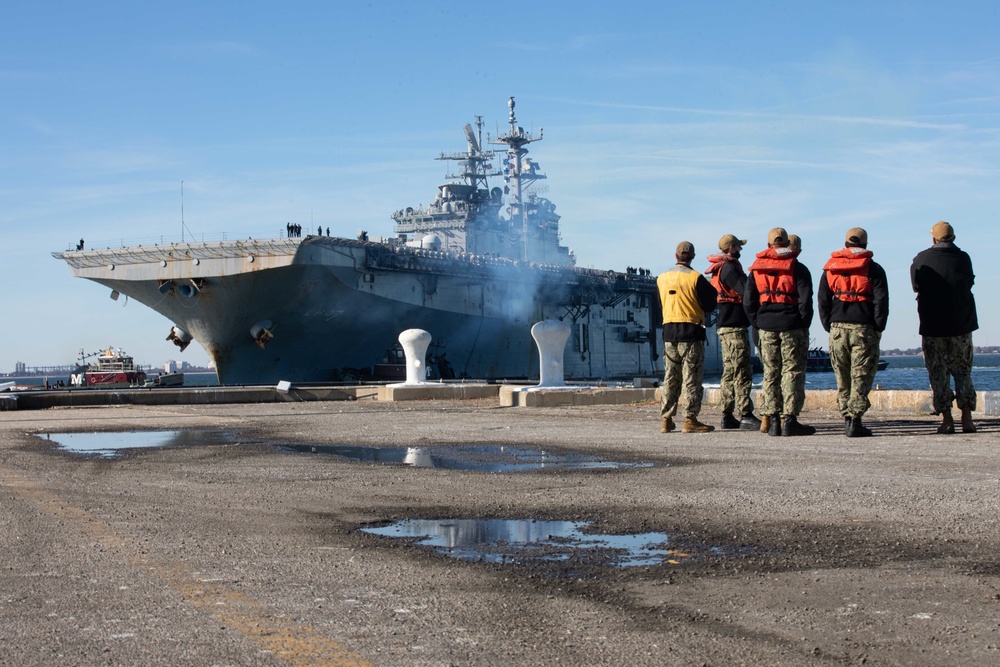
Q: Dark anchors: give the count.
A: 2